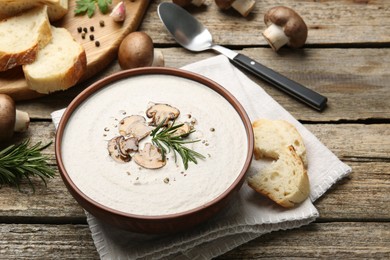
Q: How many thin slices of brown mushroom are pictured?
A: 5